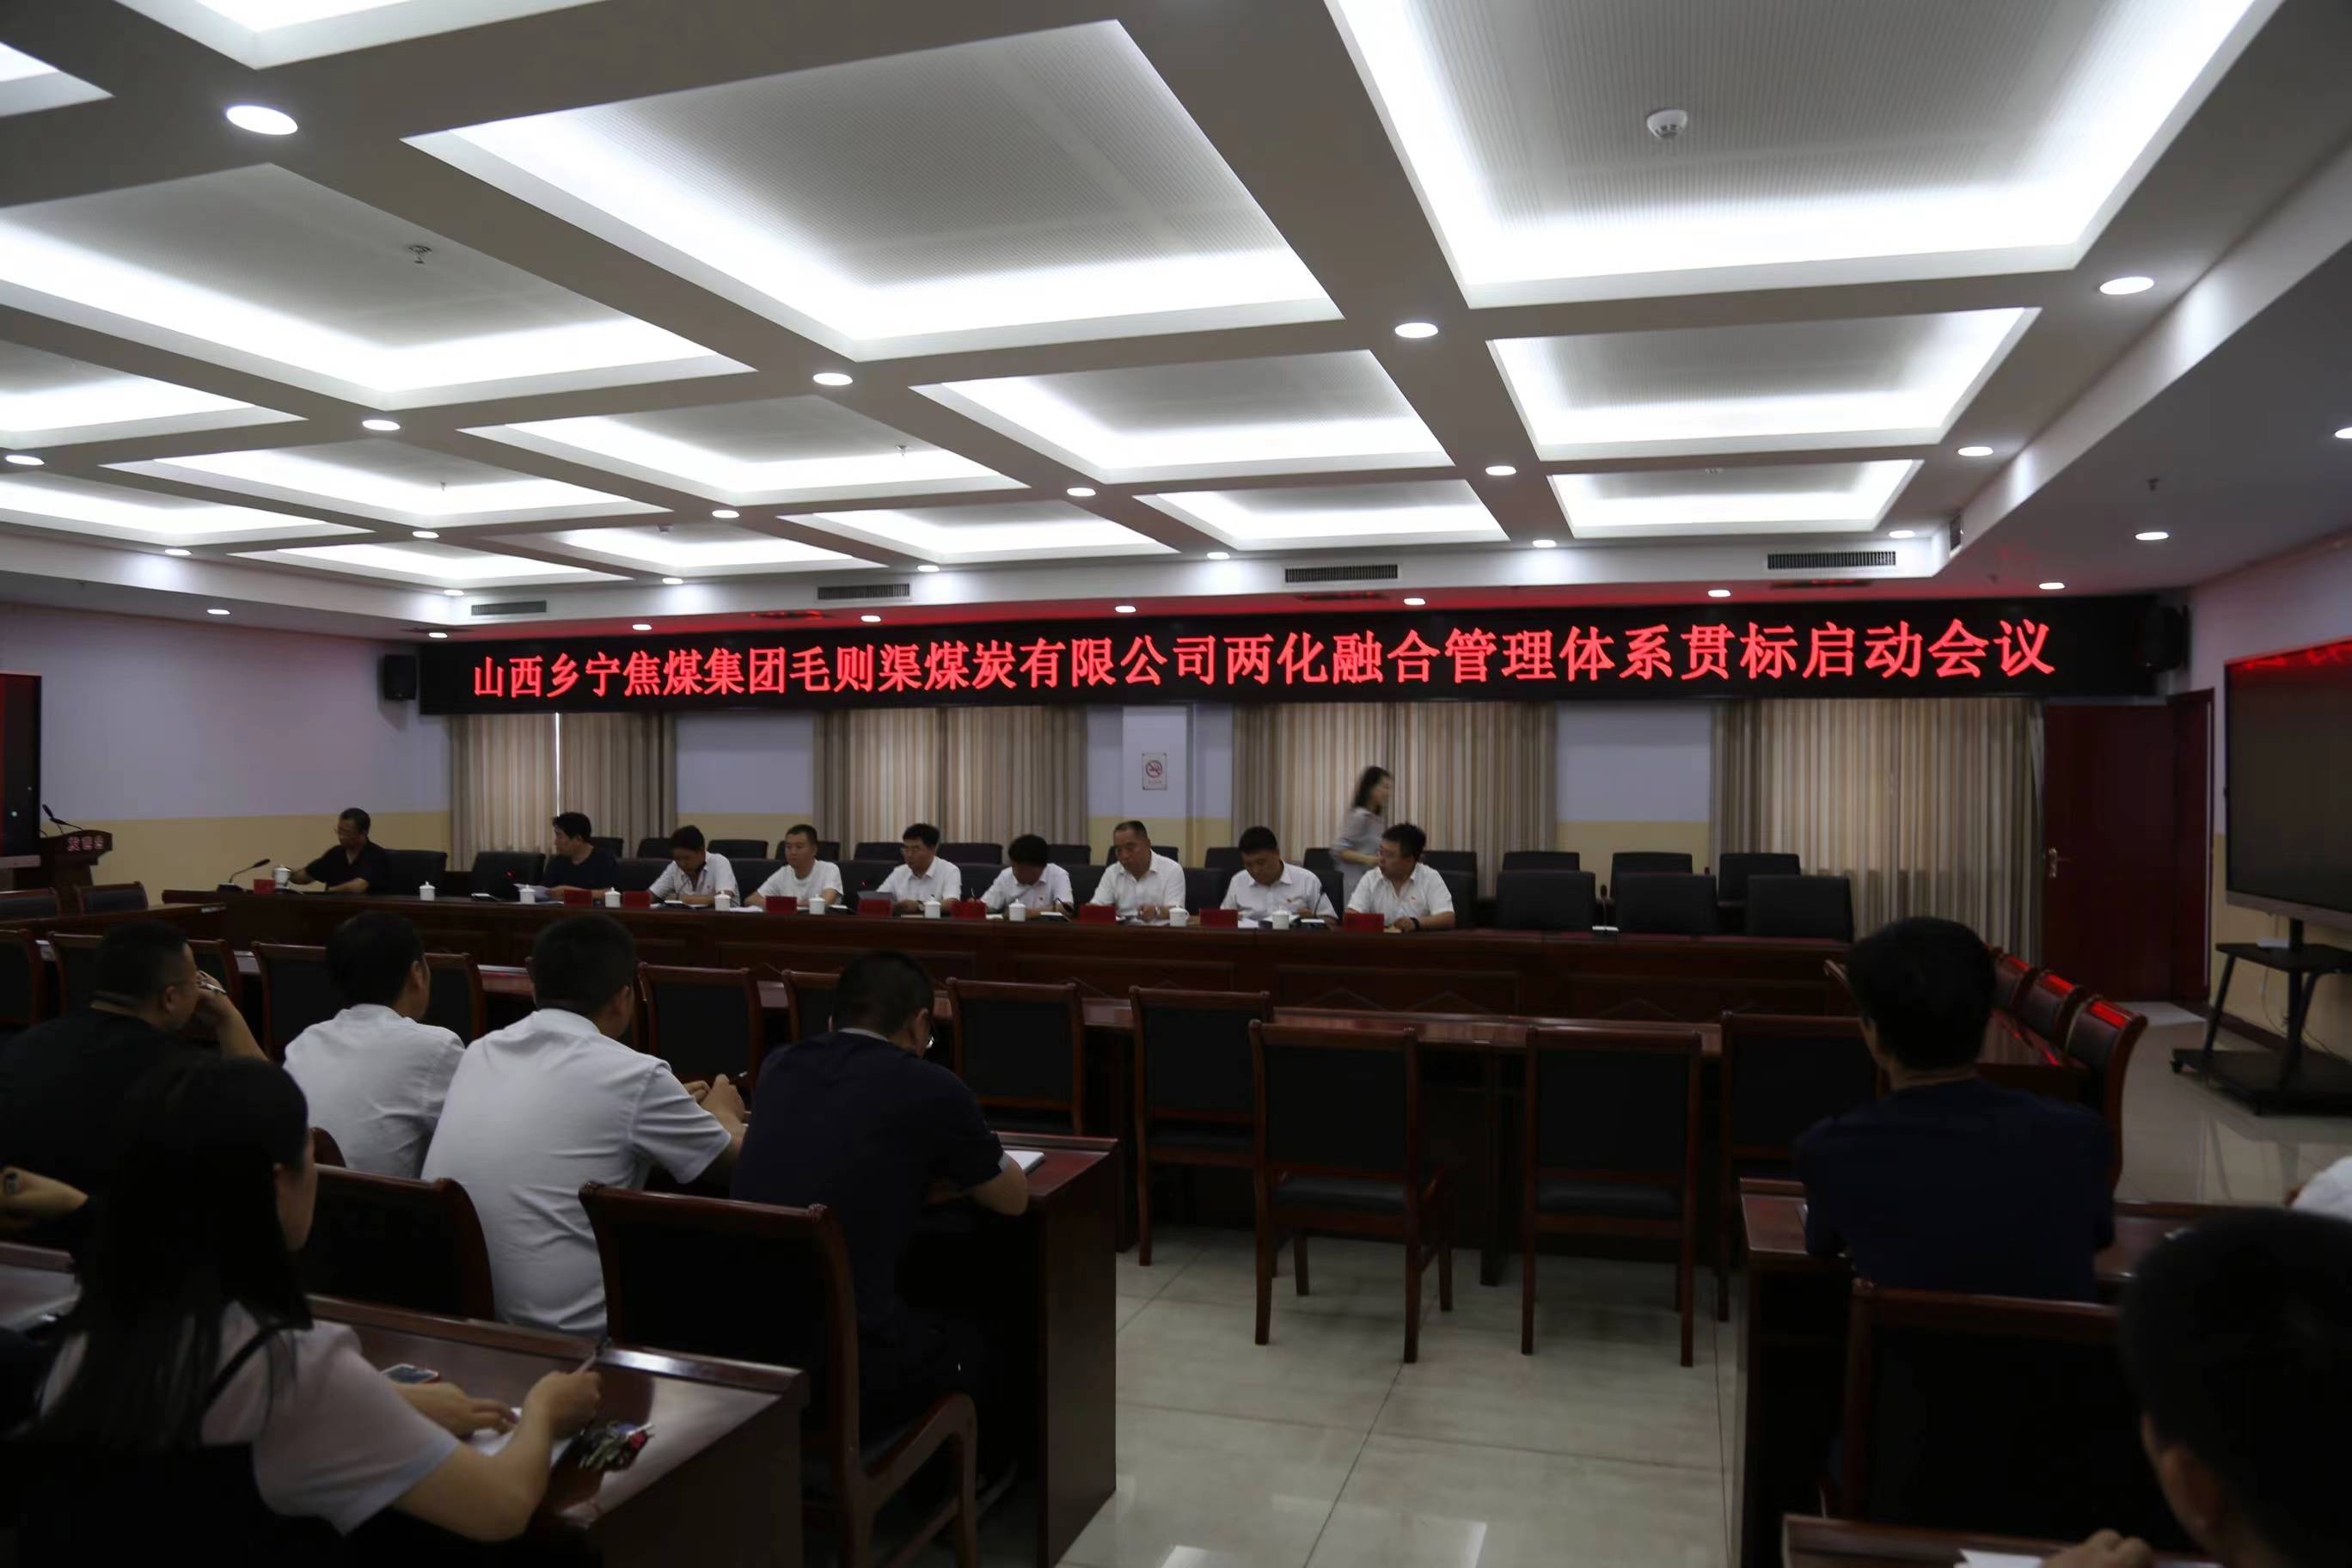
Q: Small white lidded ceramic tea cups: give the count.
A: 10